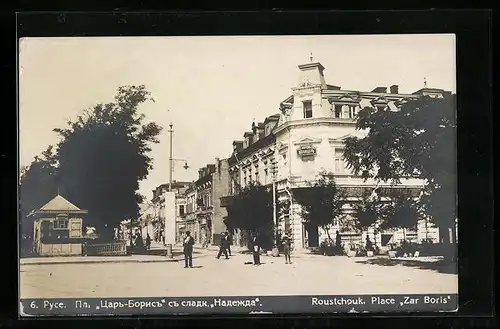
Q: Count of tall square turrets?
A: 1